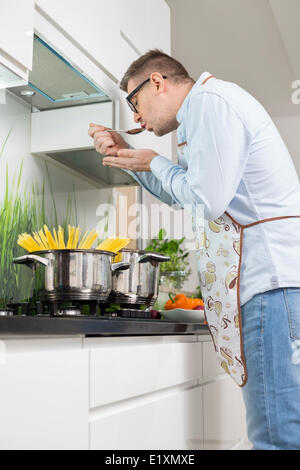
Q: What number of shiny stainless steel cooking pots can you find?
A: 2